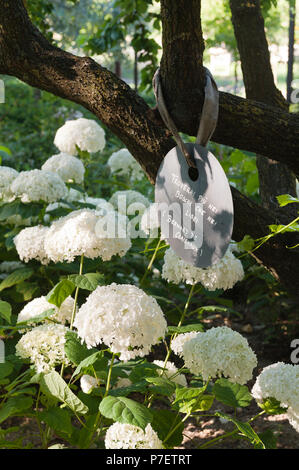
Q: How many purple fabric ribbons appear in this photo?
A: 0